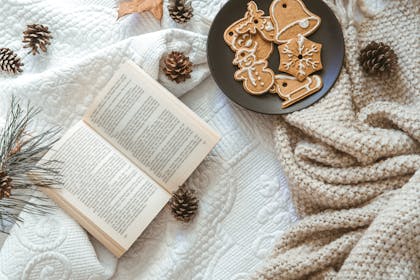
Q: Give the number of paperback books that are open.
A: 1